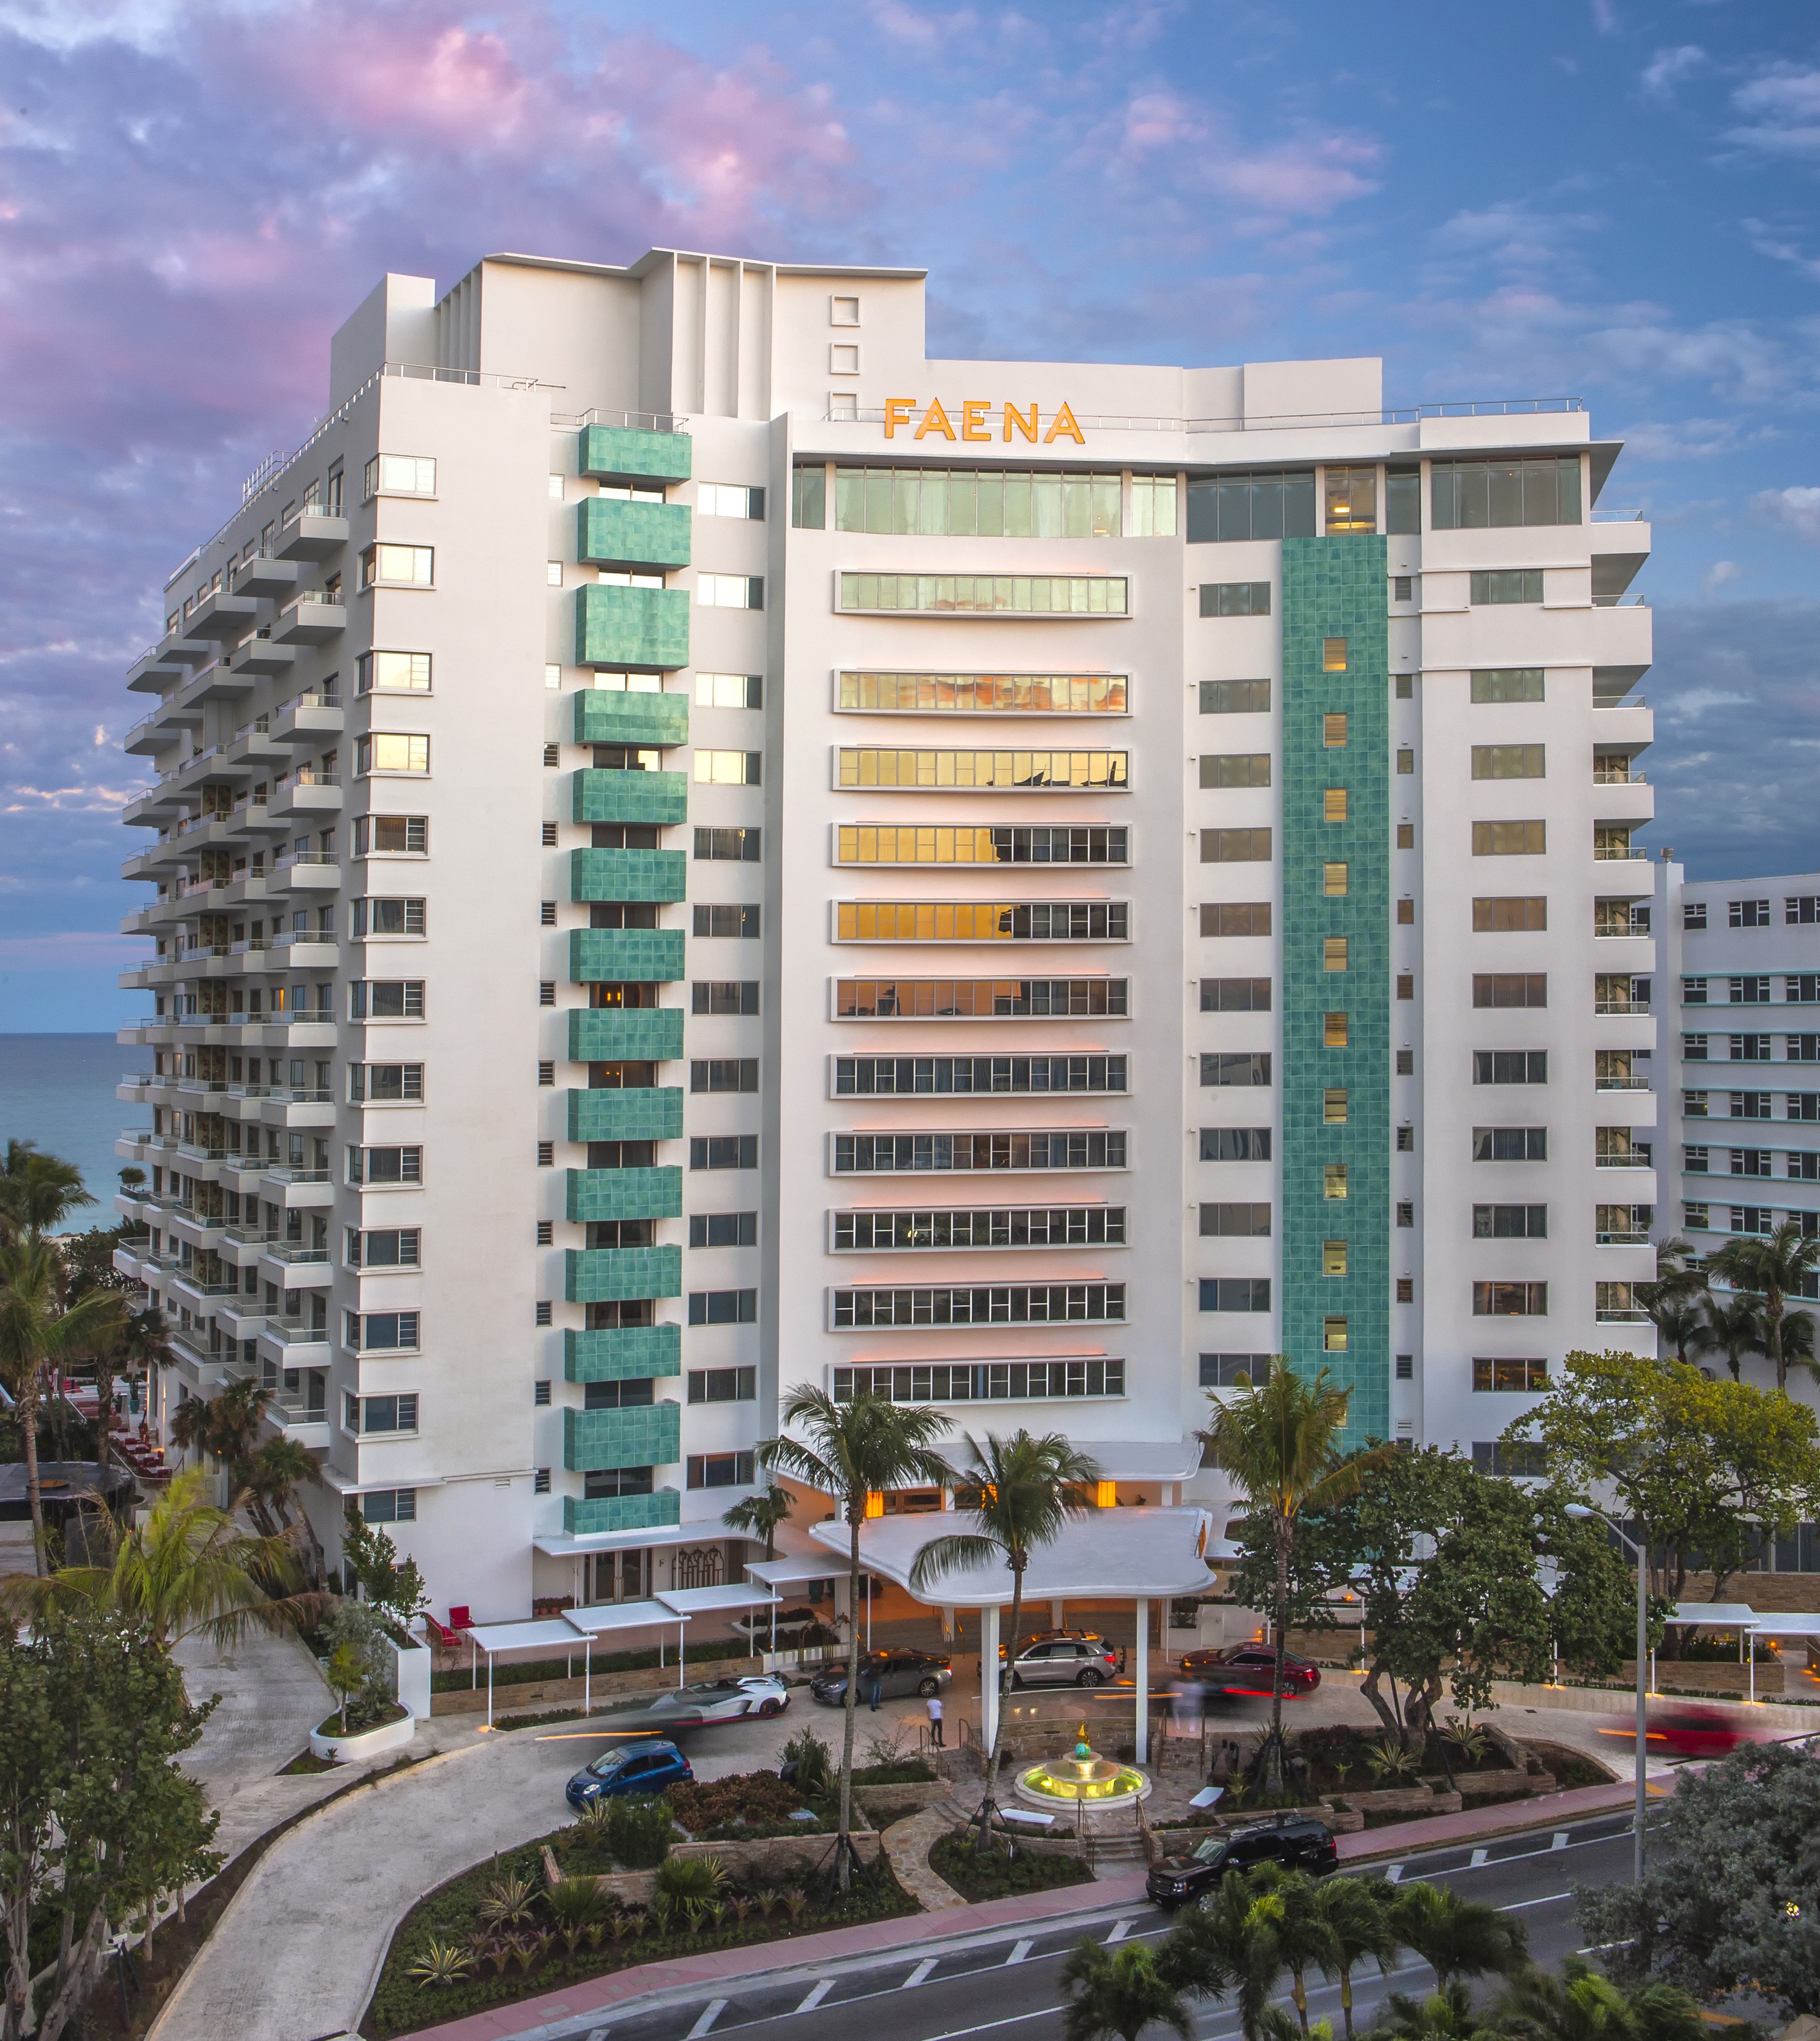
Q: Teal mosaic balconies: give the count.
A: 14